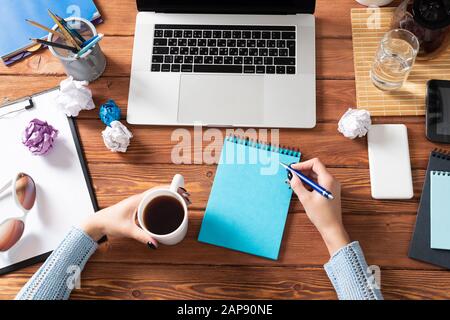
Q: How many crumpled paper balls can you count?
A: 5